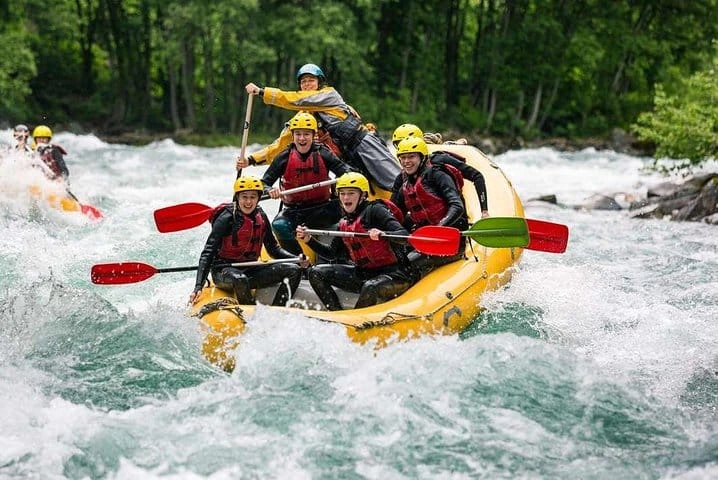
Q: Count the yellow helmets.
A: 6